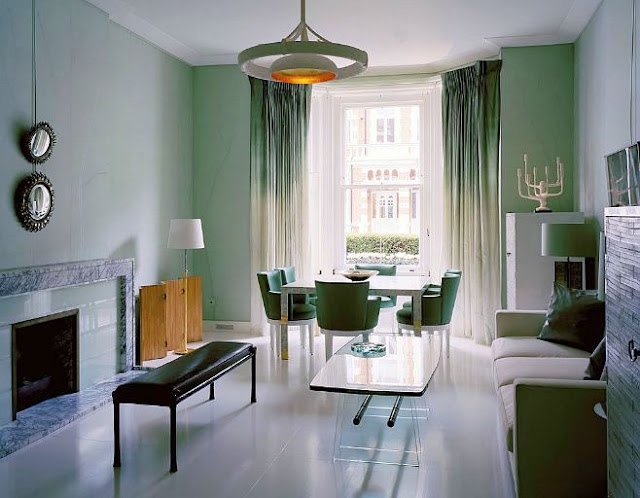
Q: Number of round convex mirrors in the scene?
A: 2